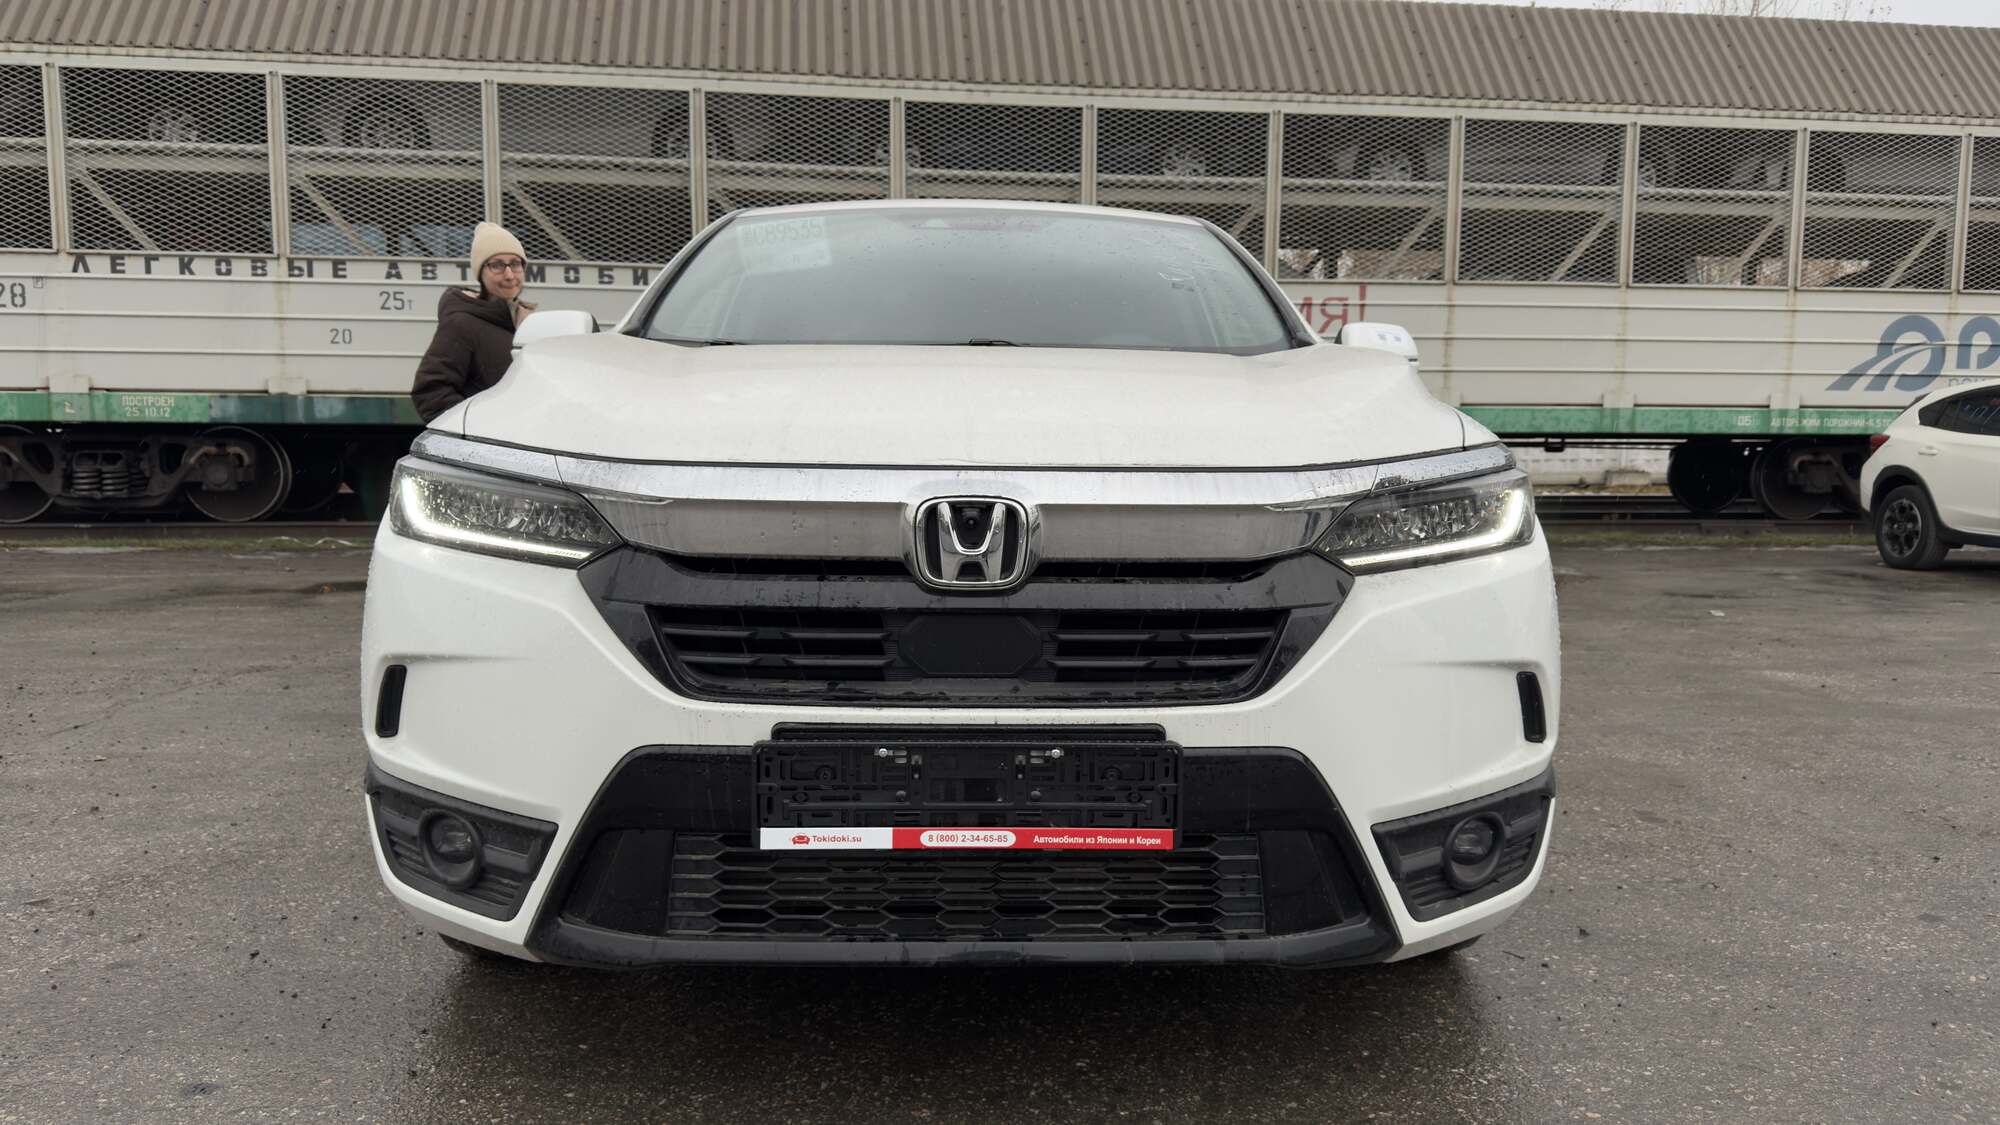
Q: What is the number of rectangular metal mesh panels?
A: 12